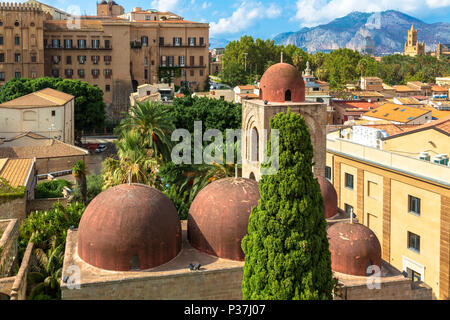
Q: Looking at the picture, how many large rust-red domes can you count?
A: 5